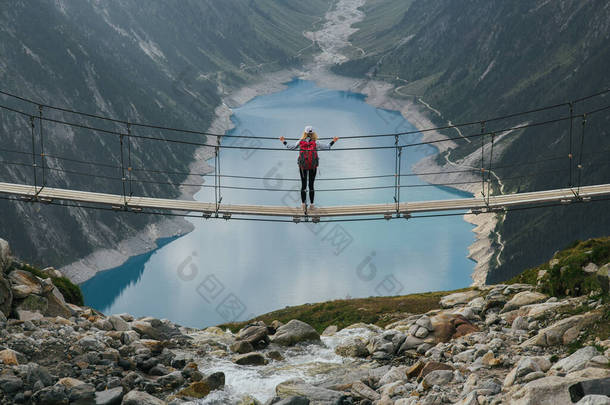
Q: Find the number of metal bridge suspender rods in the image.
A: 12